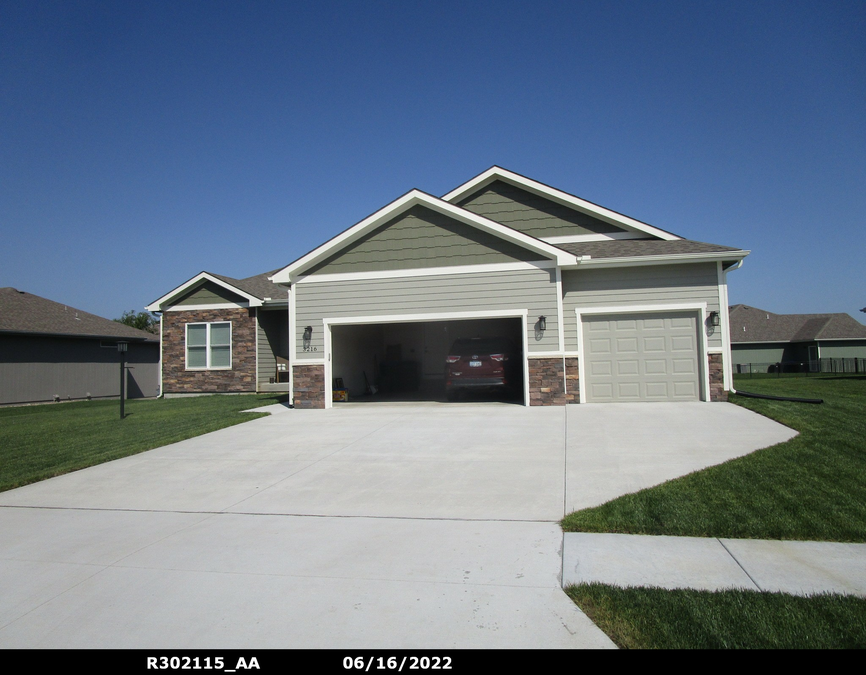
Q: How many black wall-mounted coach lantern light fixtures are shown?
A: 3